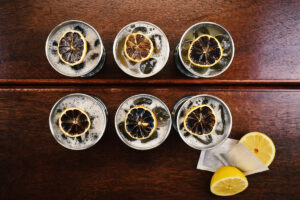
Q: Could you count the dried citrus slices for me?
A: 6